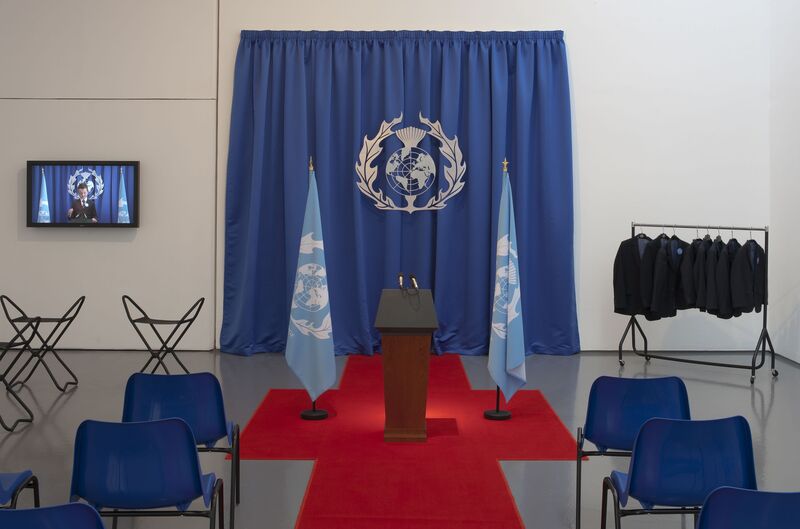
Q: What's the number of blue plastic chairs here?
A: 7